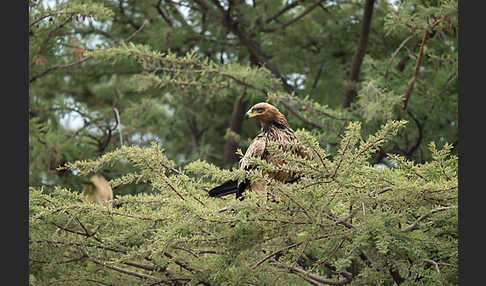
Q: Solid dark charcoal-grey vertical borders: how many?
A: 2